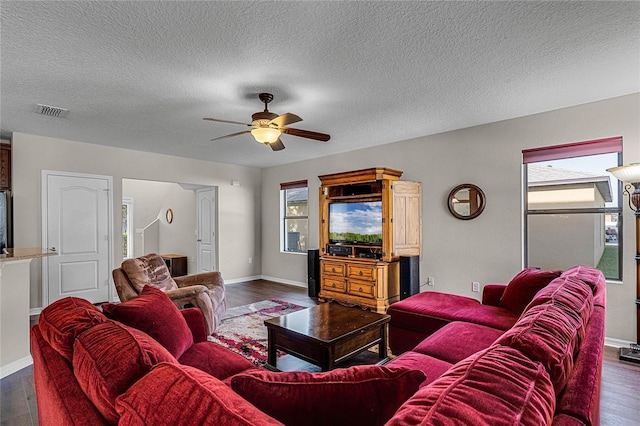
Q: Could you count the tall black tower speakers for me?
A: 2